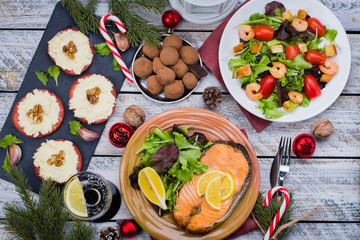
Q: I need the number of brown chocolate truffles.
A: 11